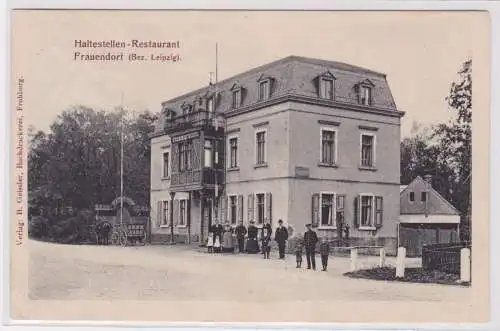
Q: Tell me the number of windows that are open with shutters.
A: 6